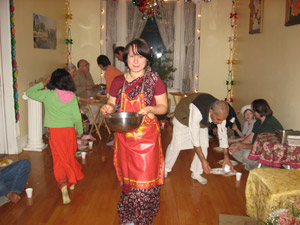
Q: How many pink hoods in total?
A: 1